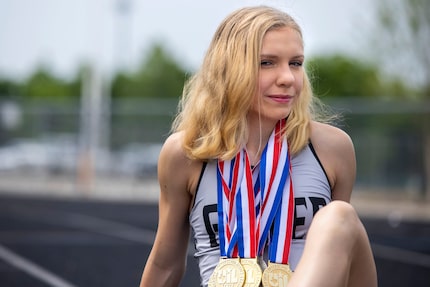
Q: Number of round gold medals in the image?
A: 3